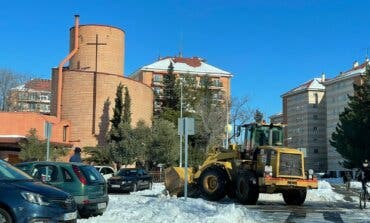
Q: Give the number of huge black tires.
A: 3